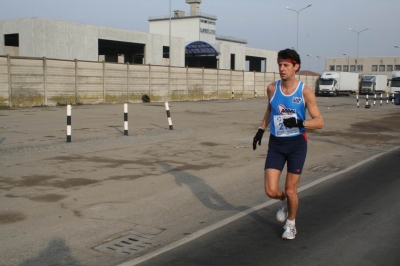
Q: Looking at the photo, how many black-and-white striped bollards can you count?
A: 11